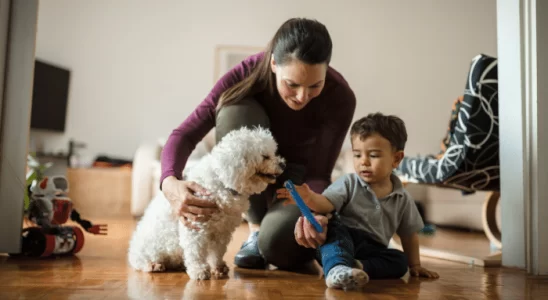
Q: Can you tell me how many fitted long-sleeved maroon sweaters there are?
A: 1